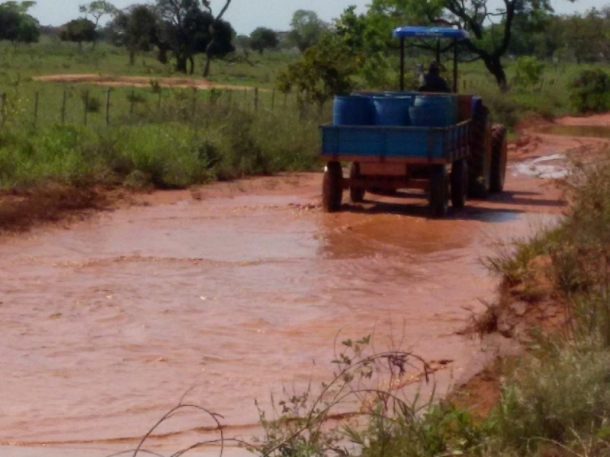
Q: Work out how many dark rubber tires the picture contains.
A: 6